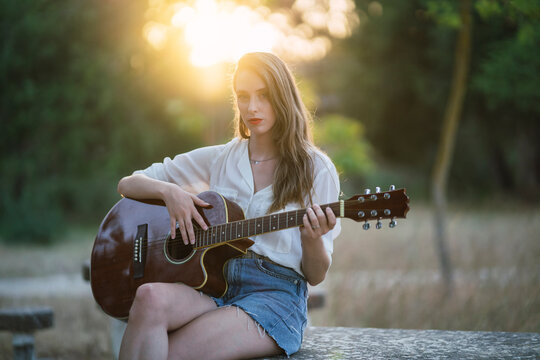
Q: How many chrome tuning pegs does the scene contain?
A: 6